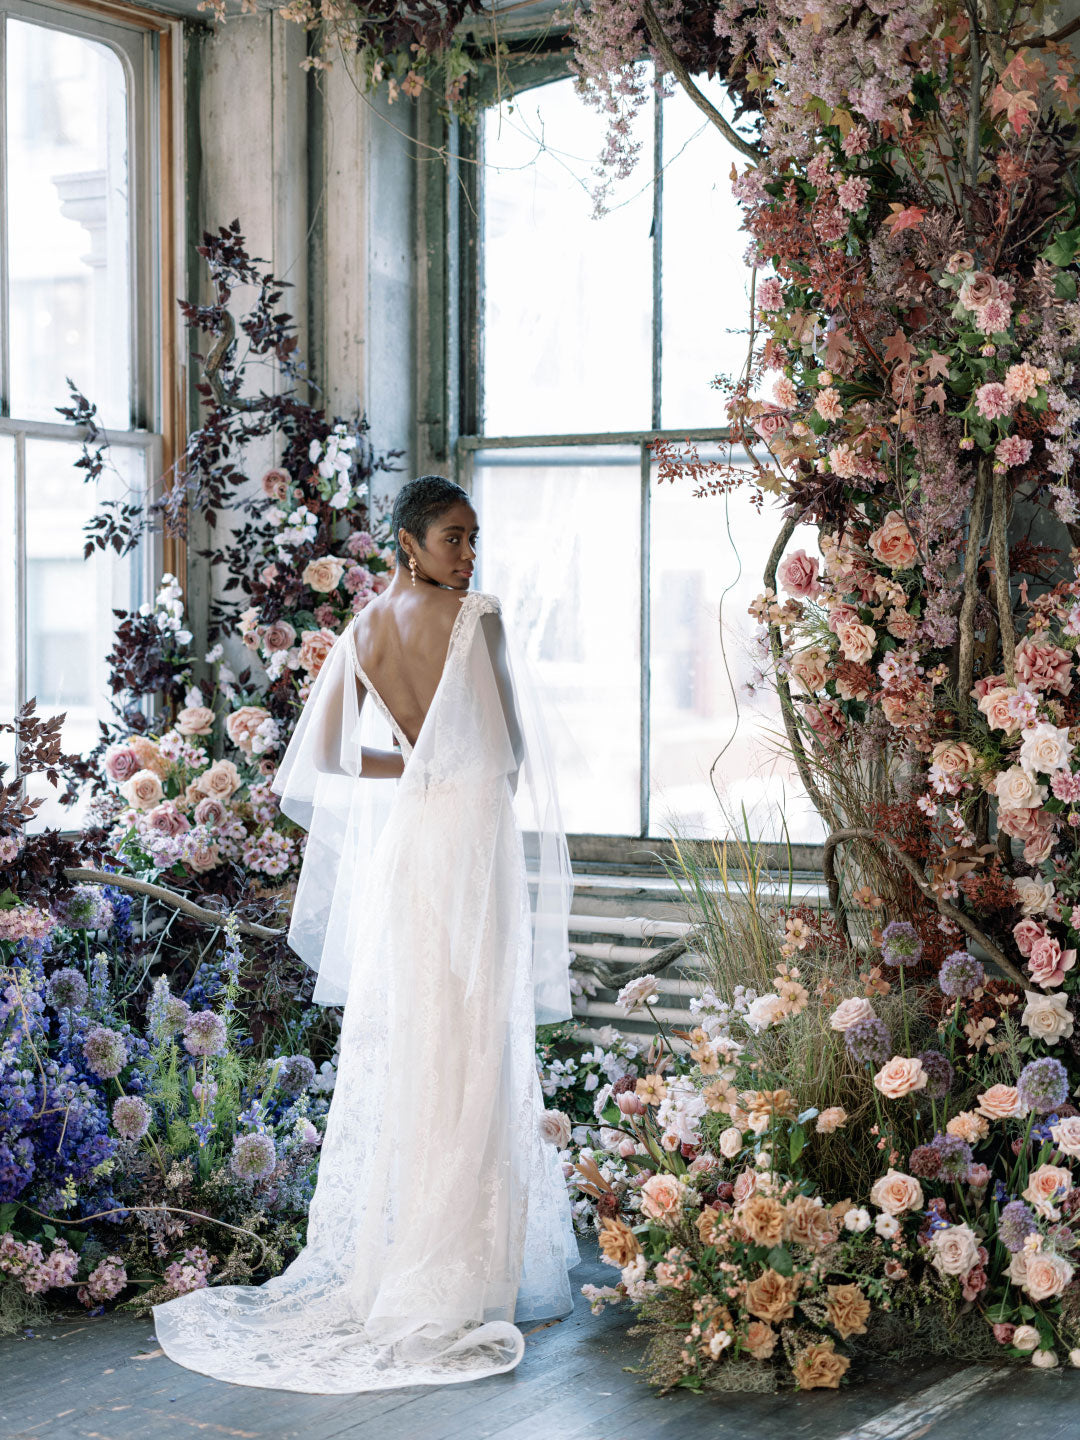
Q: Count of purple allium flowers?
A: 15